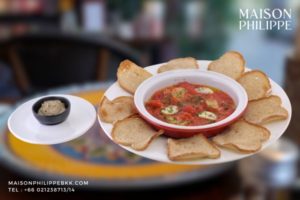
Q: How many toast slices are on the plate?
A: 9